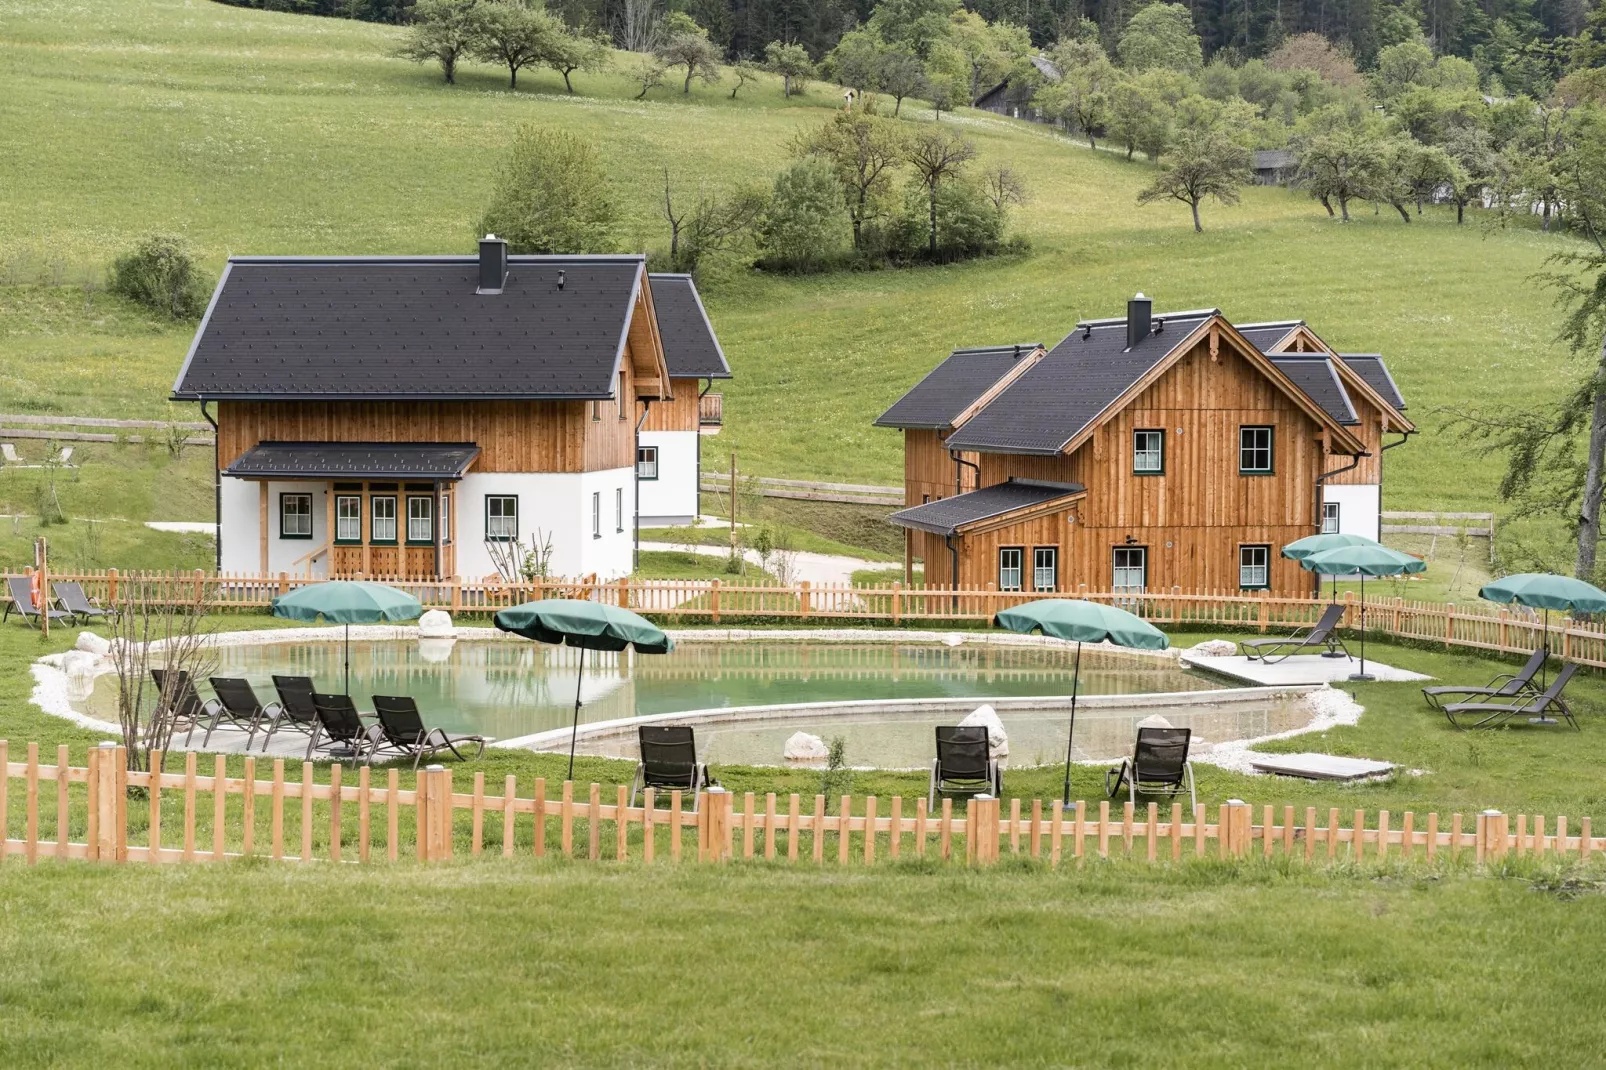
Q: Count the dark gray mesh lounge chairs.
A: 13